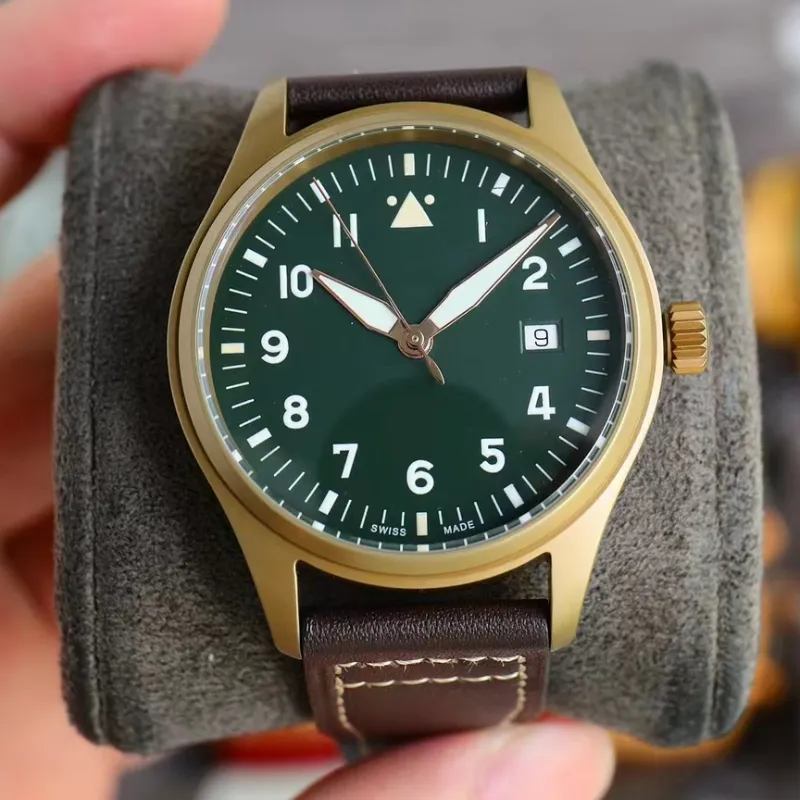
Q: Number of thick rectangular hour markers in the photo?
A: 12